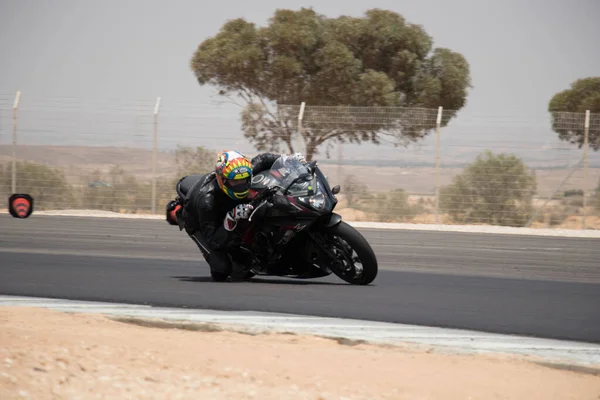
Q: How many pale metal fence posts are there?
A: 5